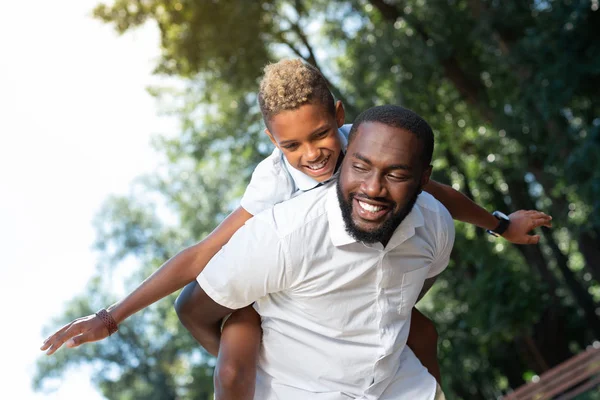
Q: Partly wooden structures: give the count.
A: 1